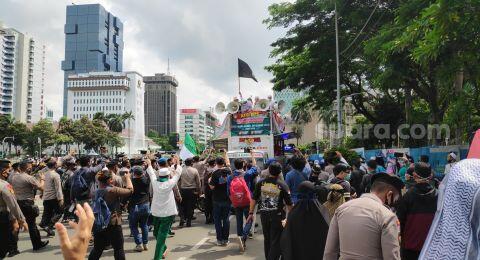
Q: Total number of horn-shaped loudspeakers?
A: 4